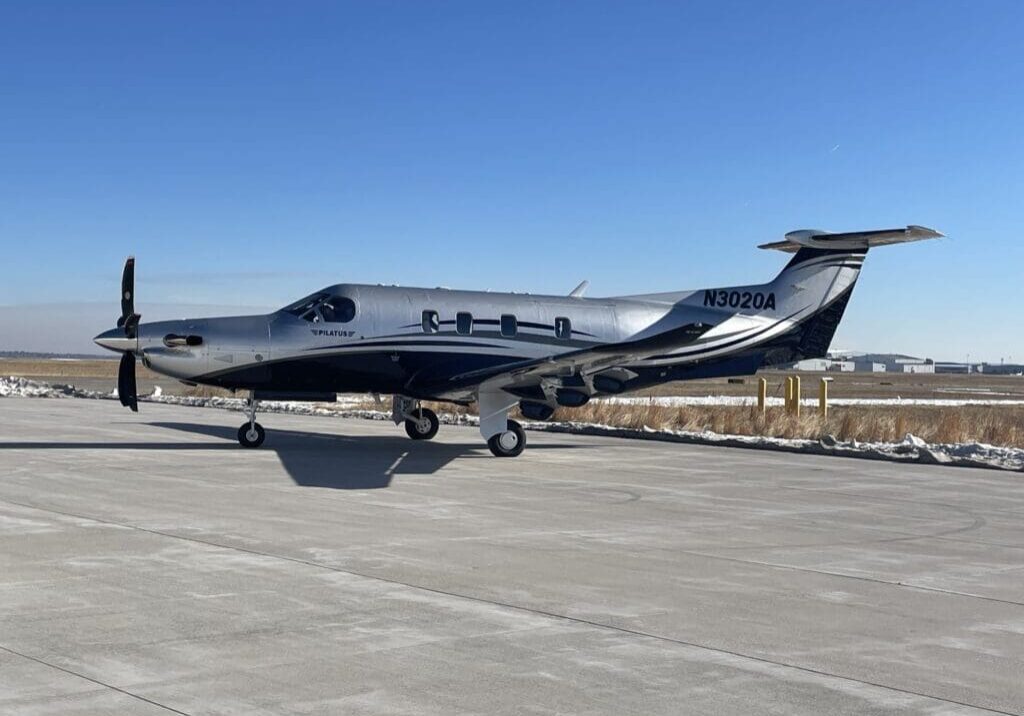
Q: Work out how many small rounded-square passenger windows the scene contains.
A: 4